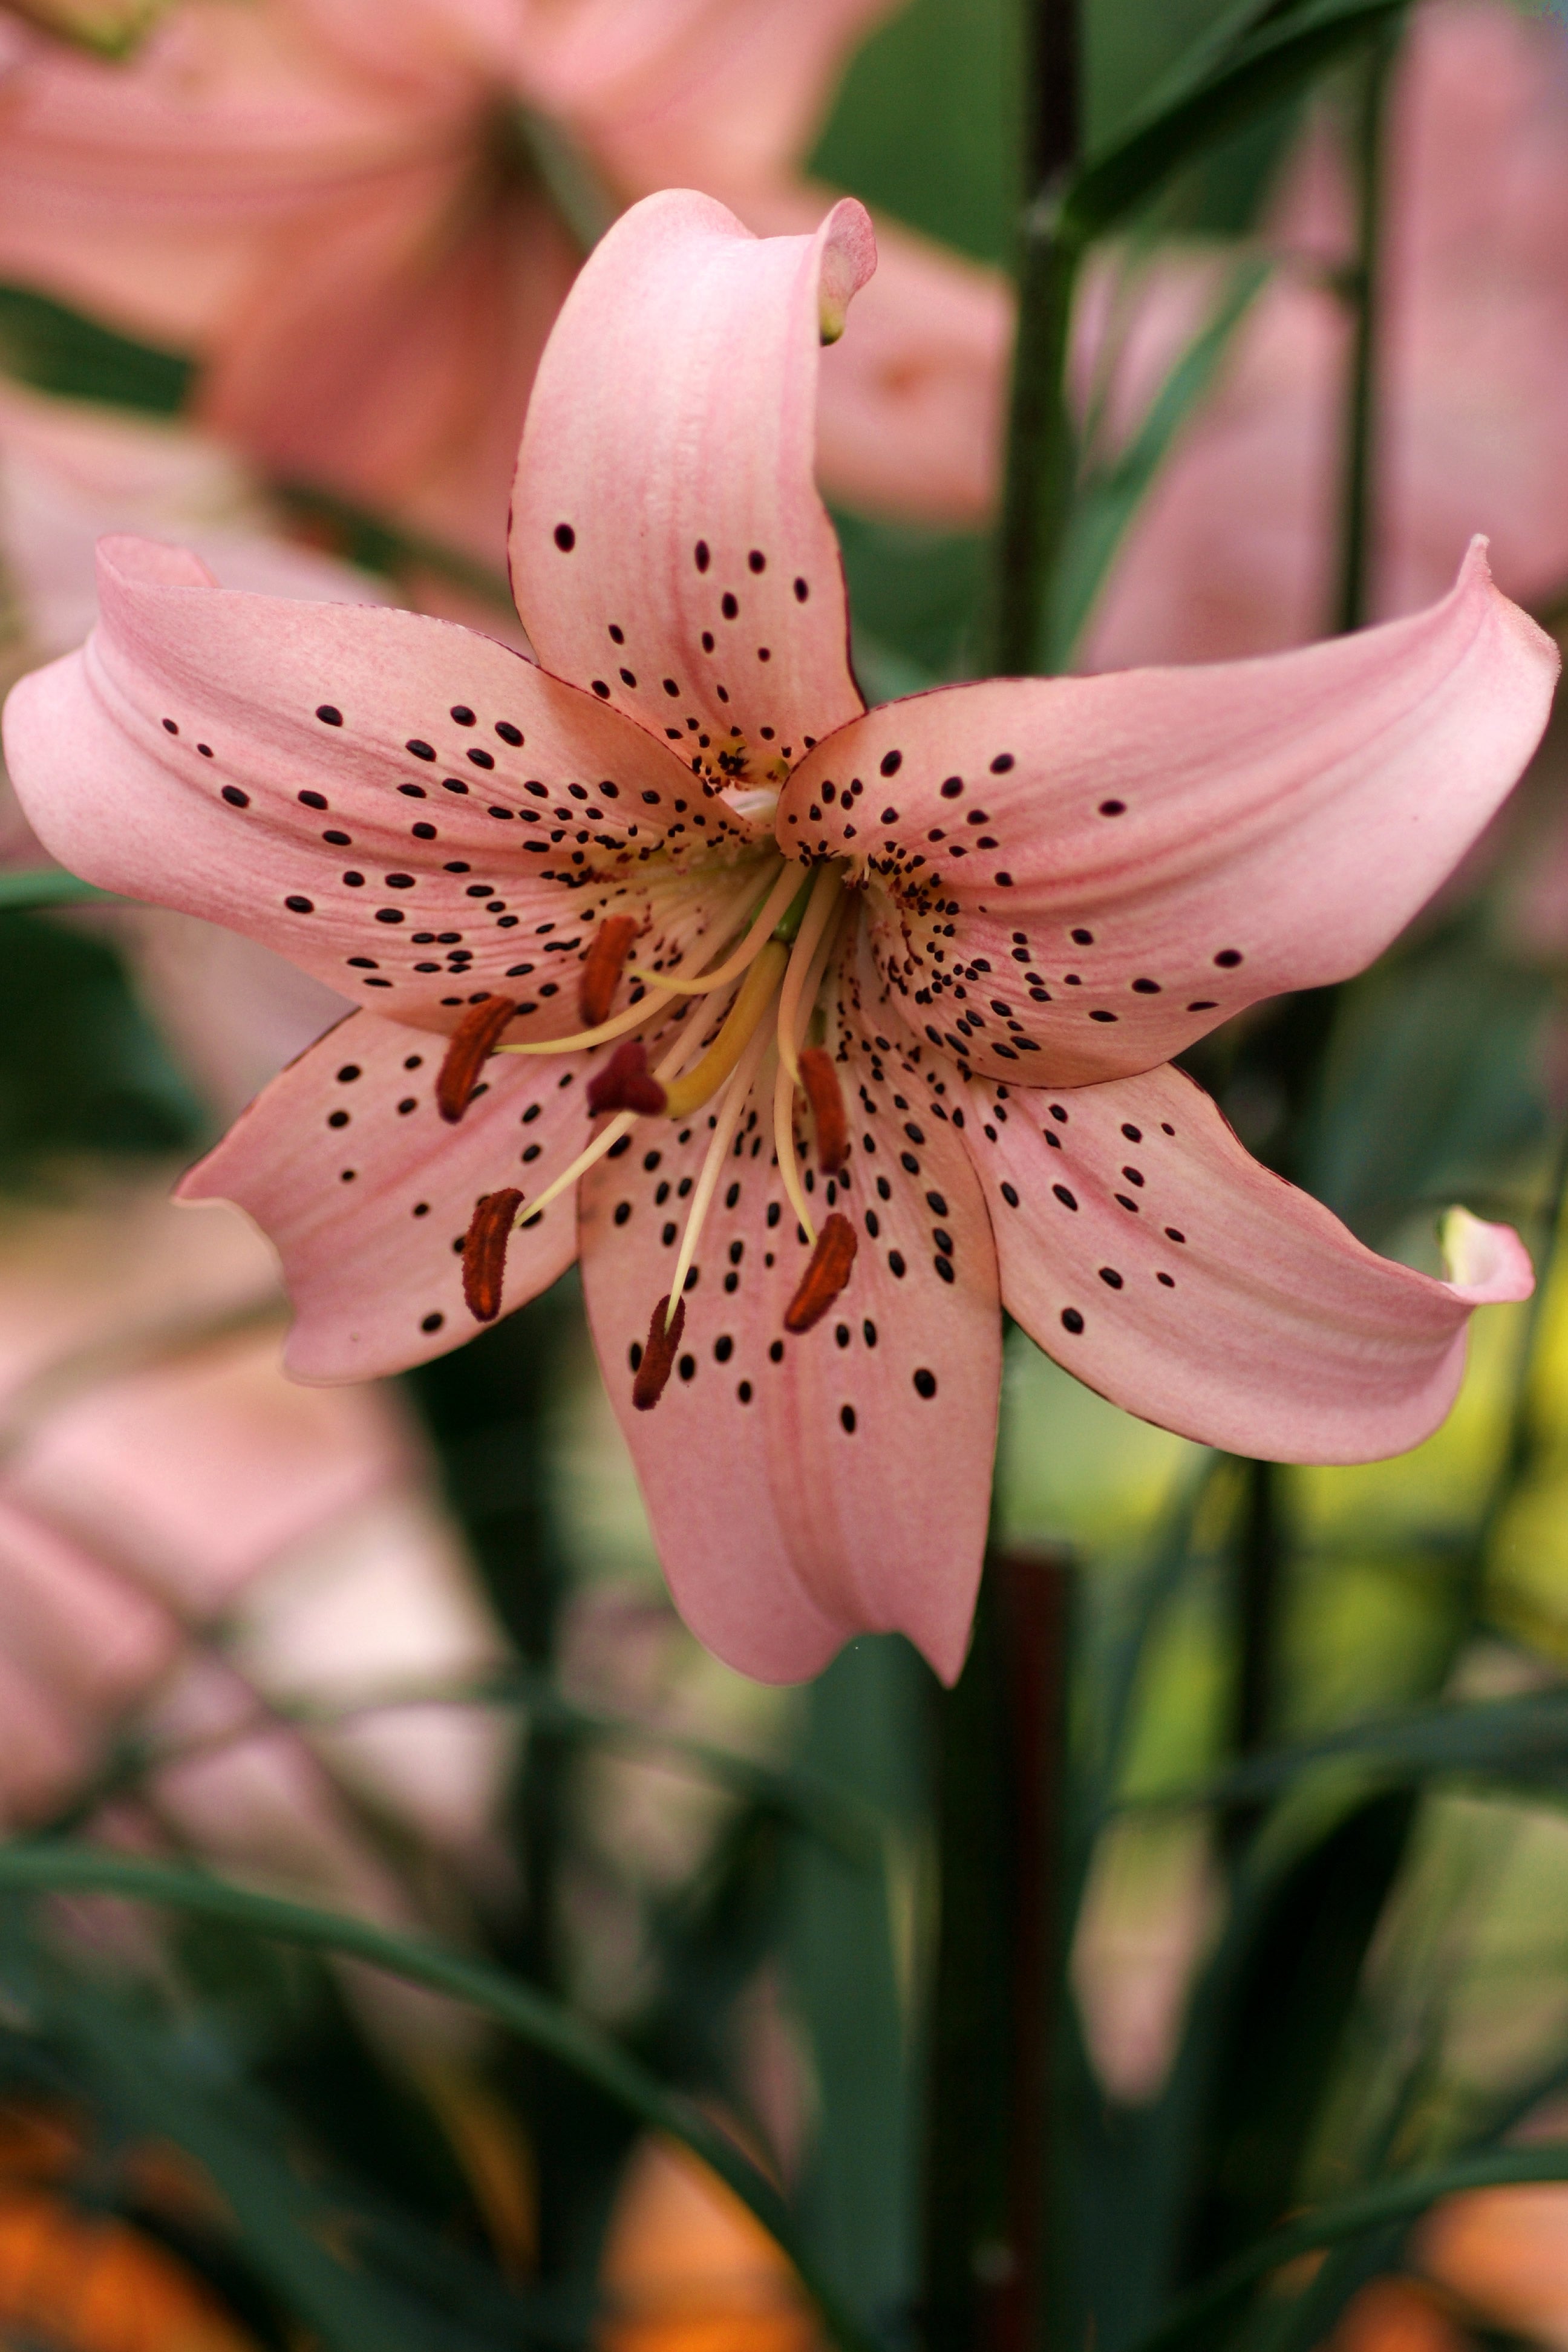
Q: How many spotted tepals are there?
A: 6